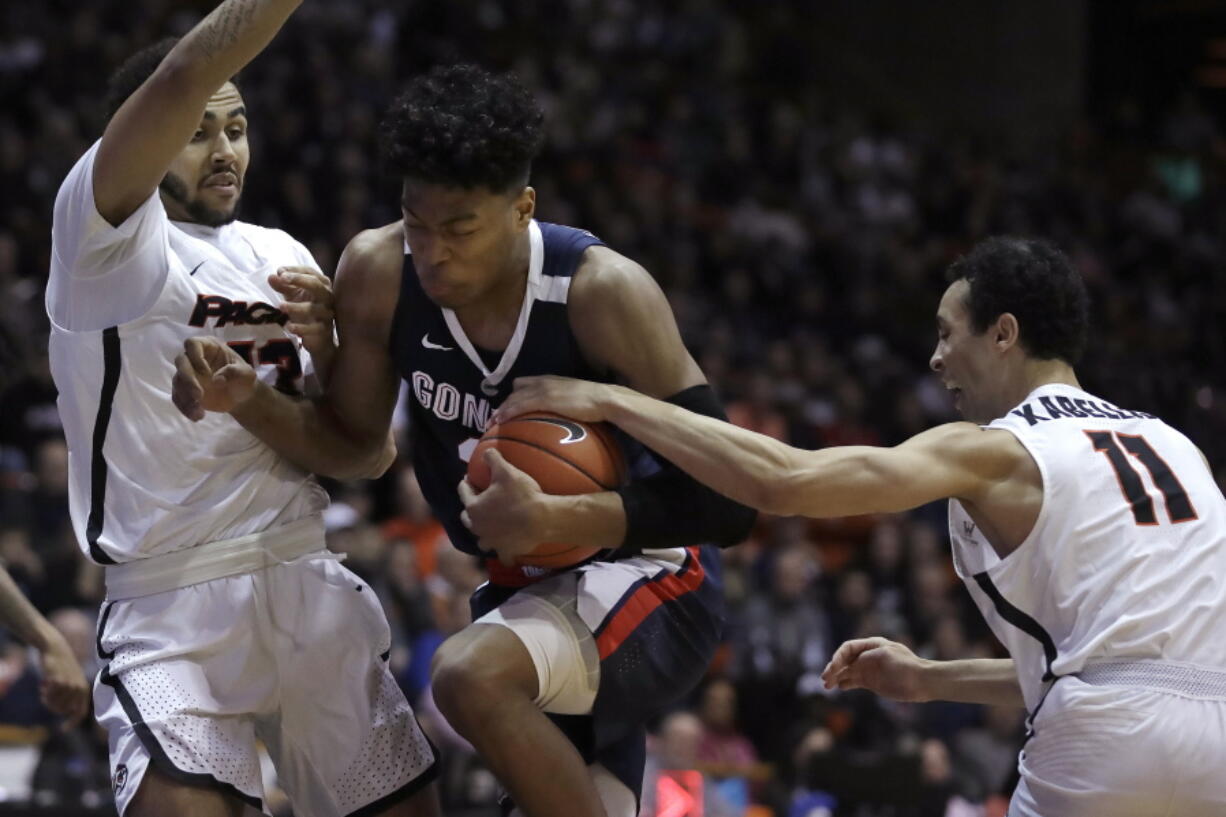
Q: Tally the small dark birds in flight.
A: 0